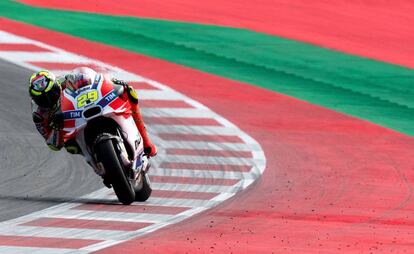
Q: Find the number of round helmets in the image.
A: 1